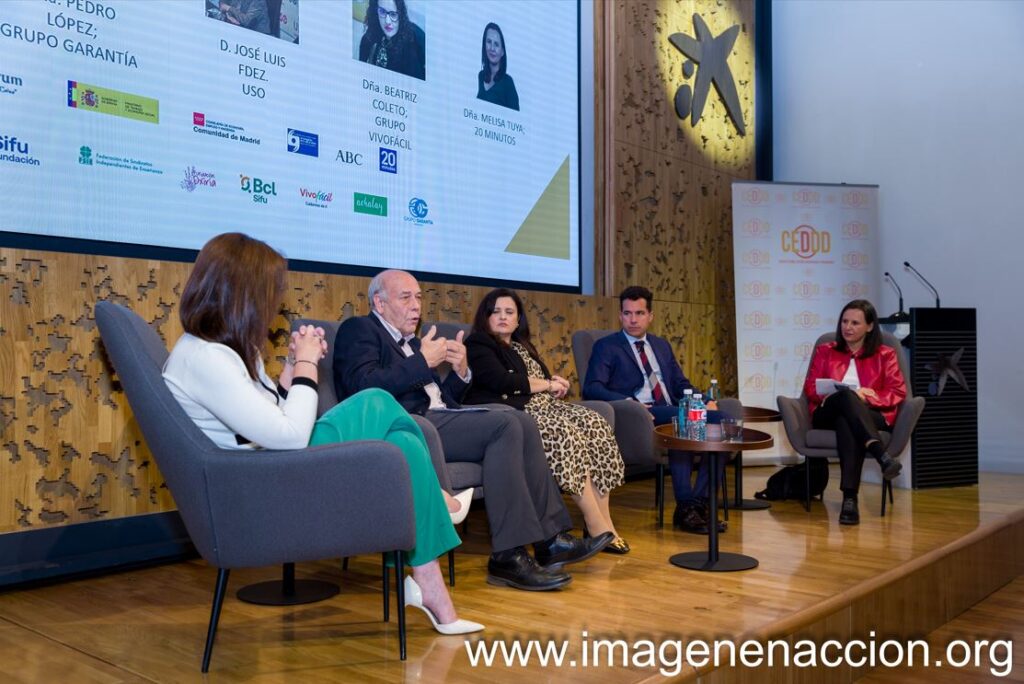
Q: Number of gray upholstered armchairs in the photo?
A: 5